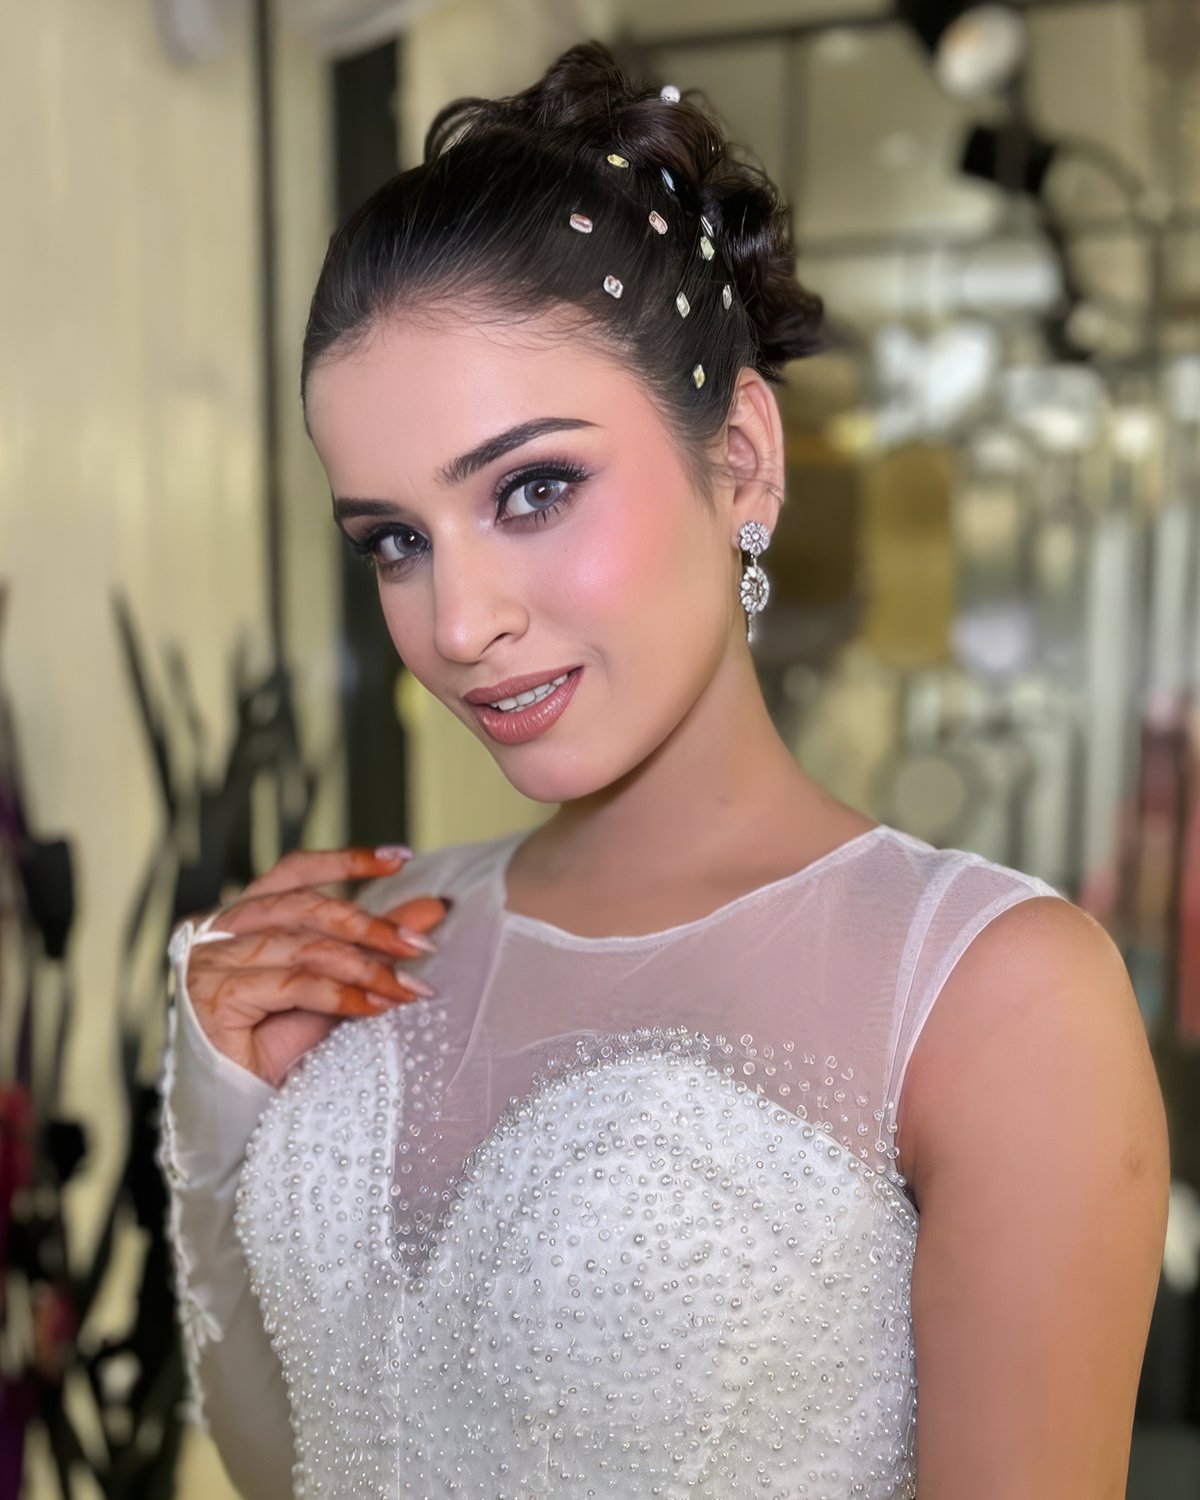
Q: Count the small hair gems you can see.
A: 11